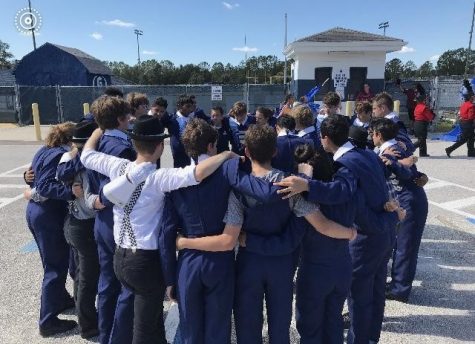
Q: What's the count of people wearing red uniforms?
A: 2